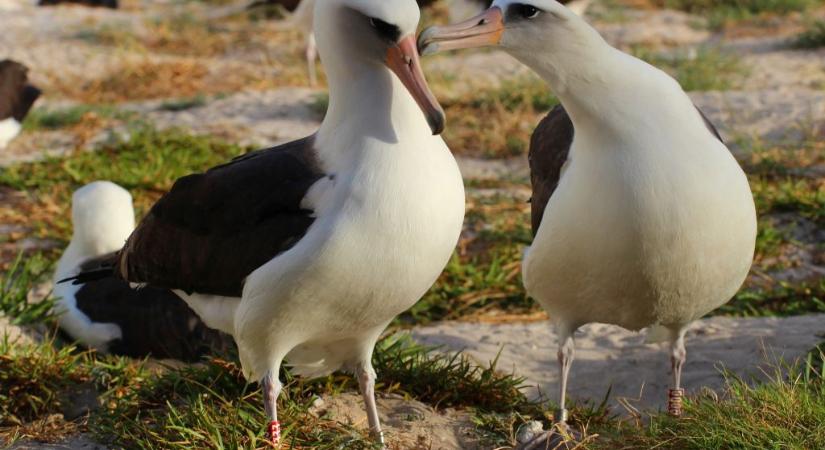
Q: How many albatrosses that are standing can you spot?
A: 2